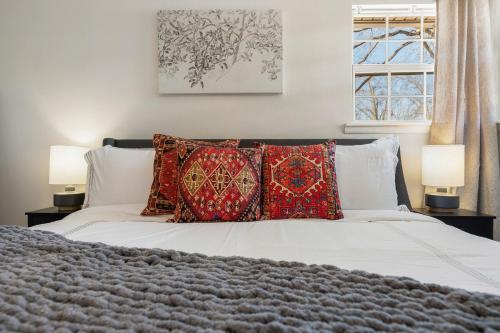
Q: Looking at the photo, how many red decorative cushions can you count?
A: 3